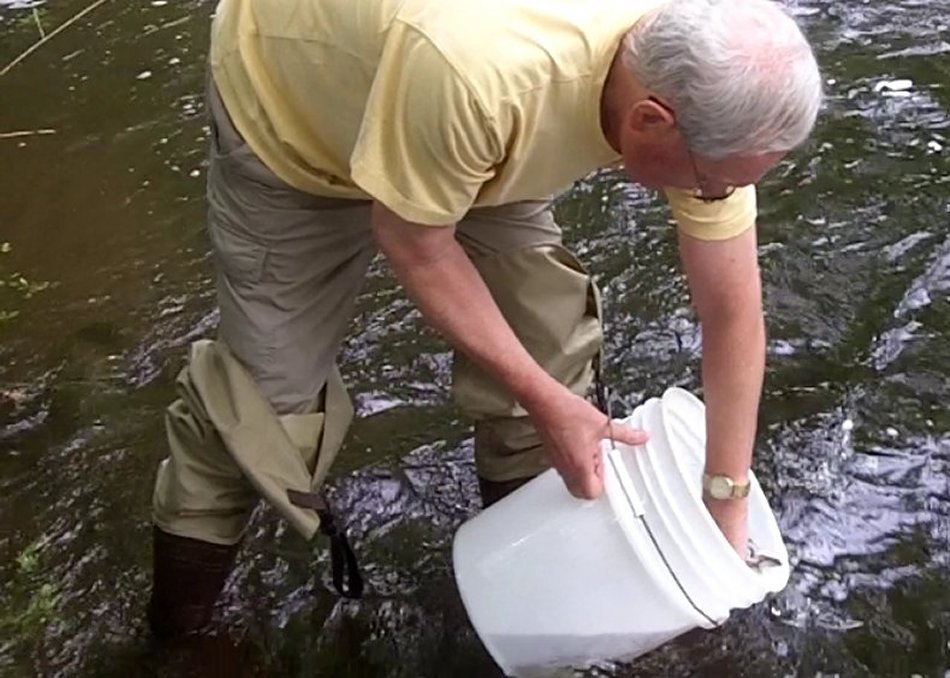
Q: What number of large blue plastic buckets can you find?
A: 0